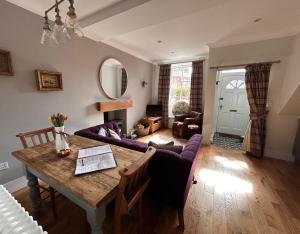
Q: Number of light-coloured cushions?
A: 2